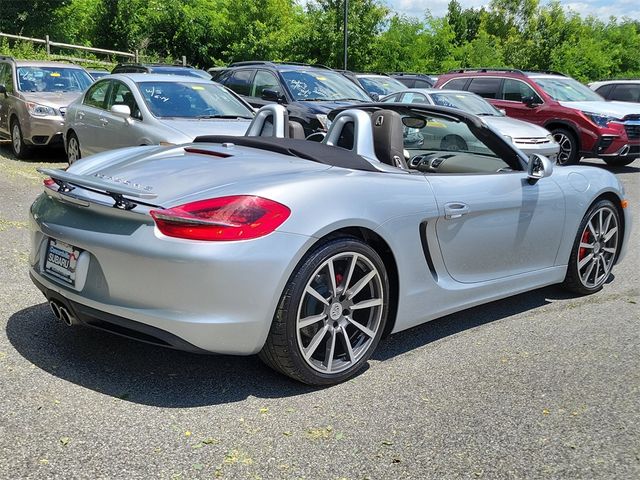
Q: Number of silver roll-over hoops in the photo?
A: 2